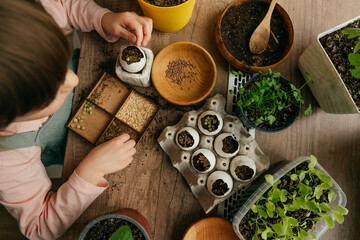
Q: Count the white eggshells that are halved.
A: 7